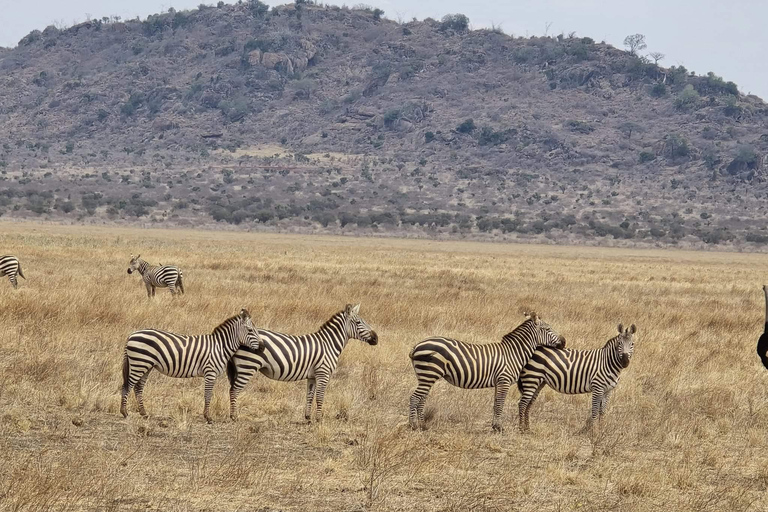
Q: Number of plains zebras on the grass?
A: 6